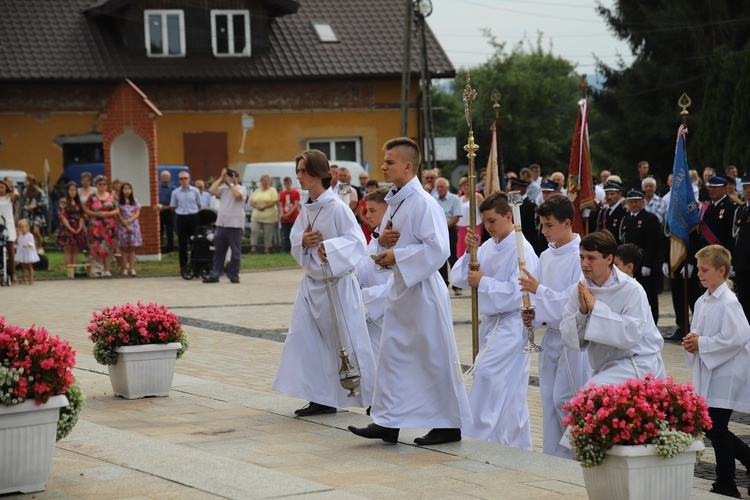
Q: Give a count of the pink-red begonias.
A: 3